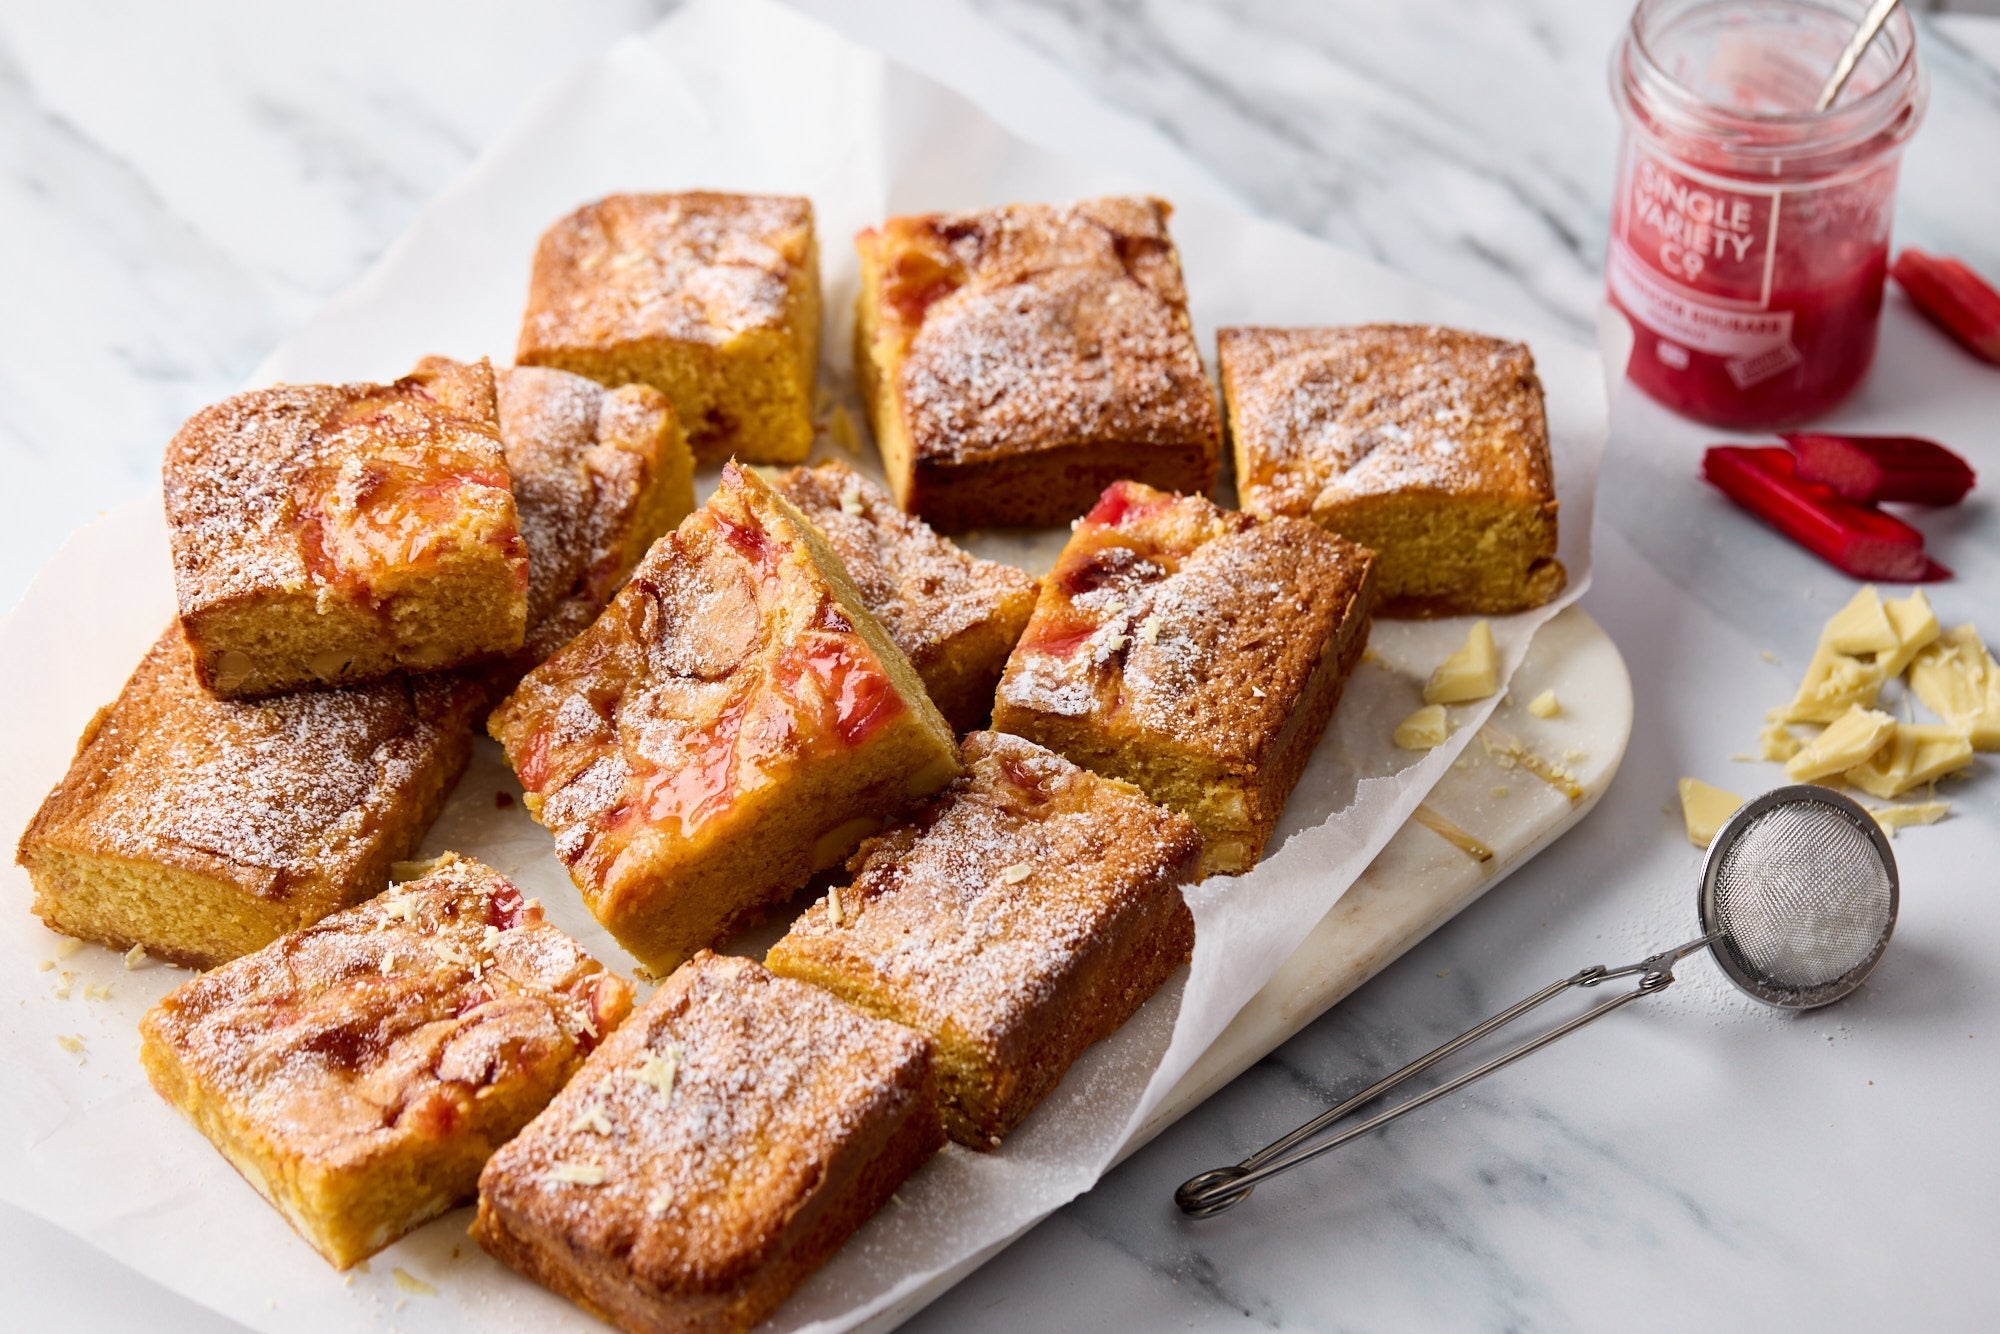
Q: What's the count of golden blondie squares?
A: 12